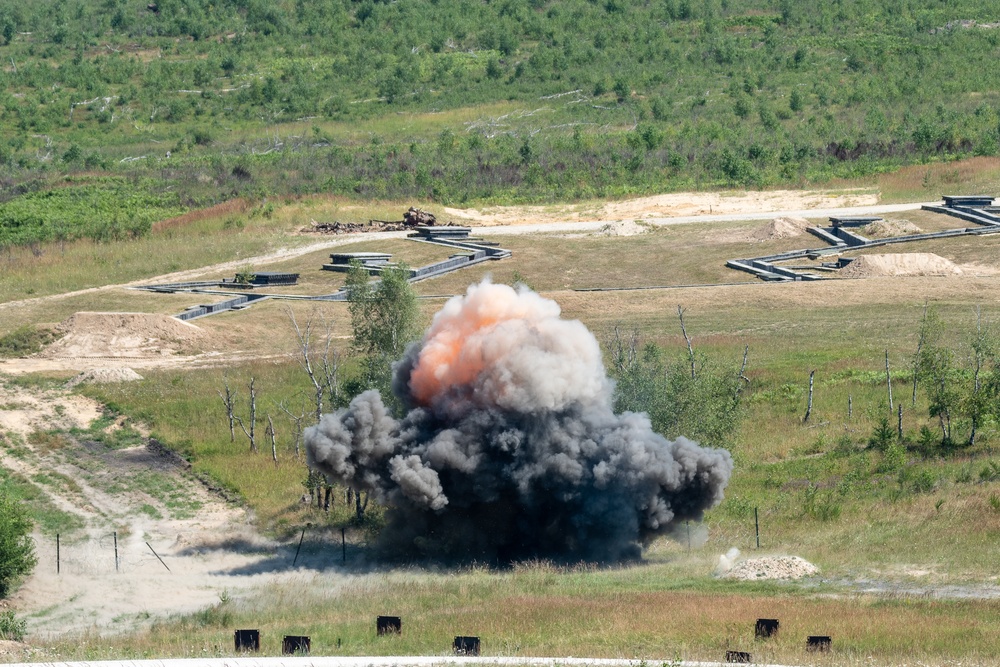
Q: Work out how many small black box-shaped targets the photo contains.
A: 7